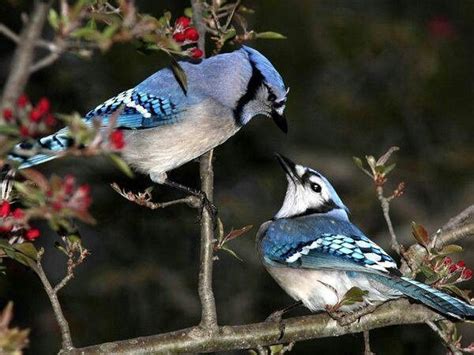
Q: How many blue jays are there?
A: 2